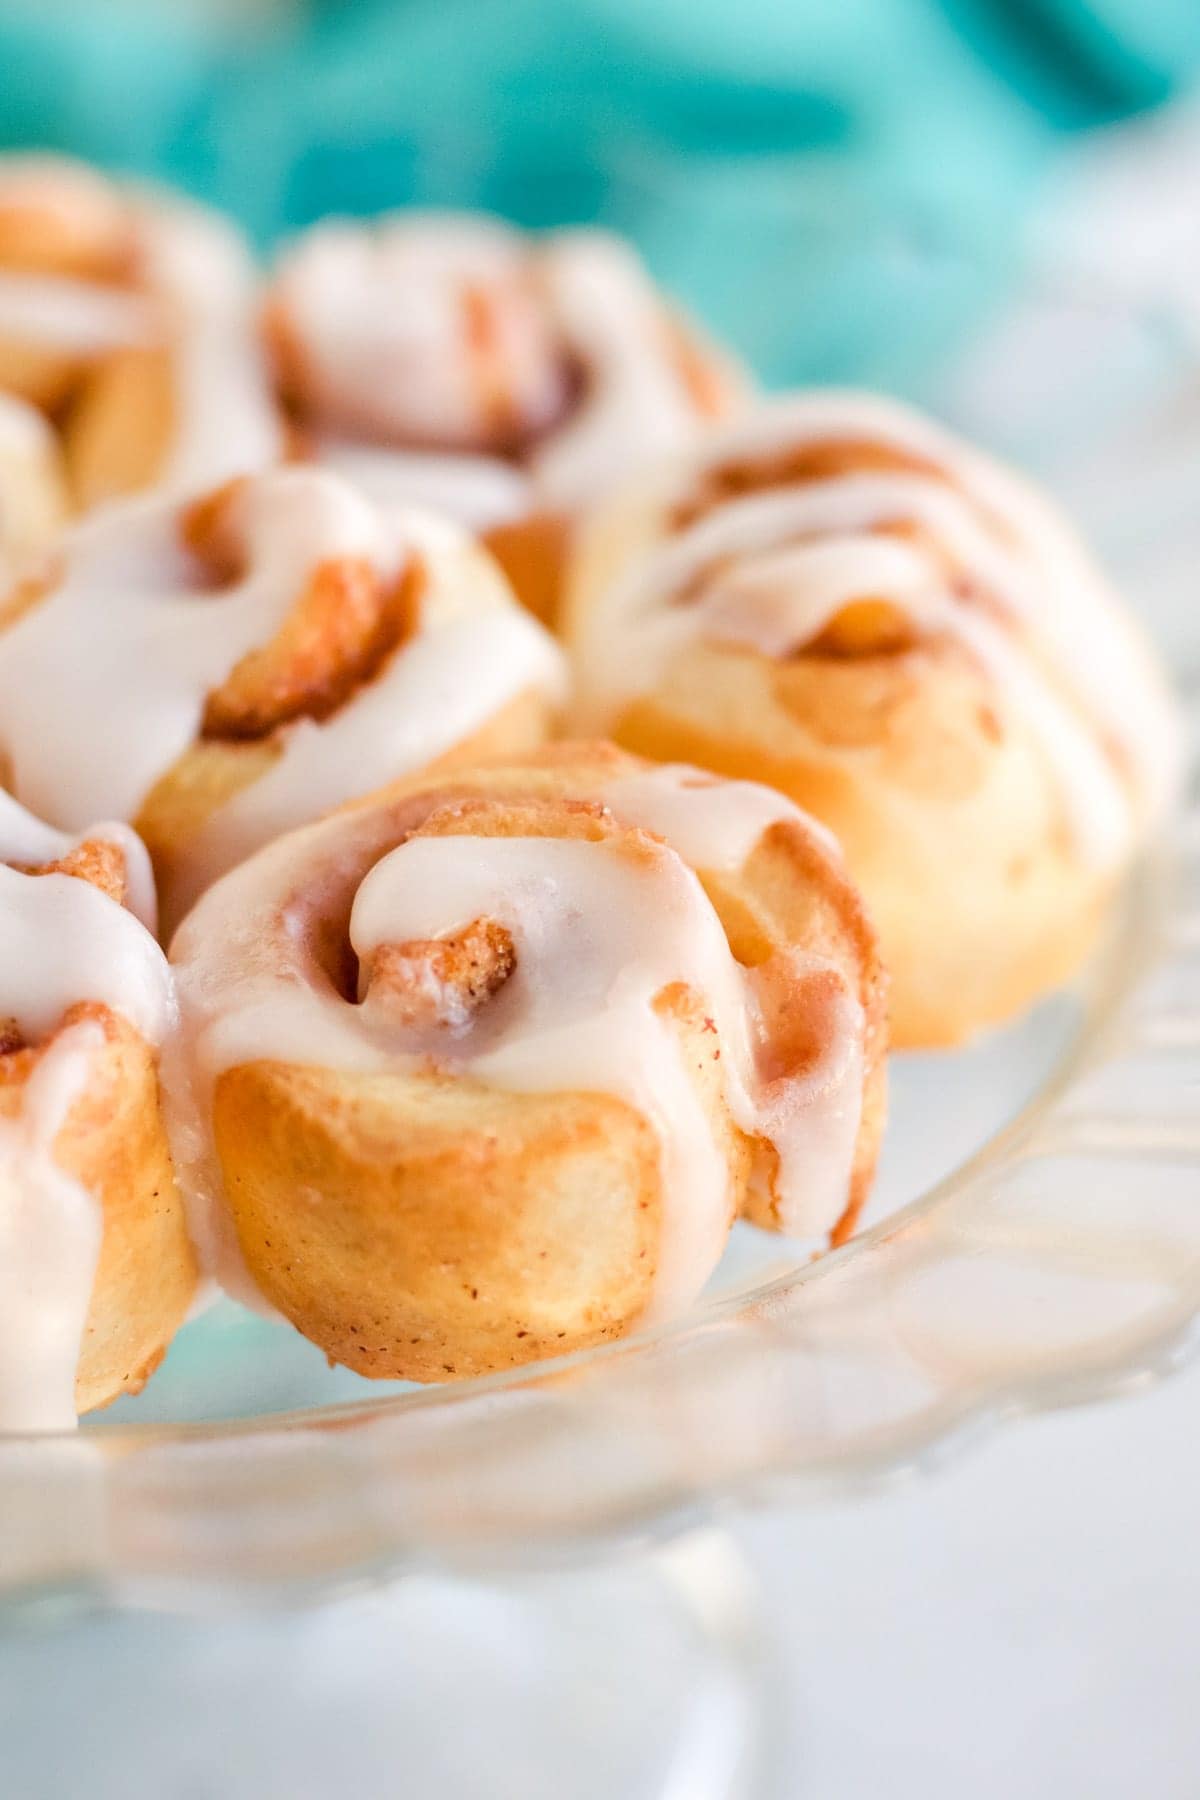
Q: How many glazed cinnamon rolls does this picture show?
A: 7